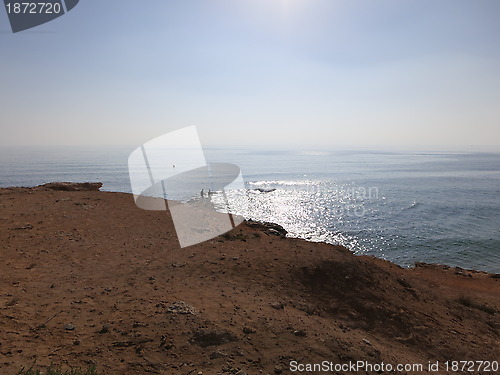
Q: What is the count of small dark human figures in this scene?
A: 2